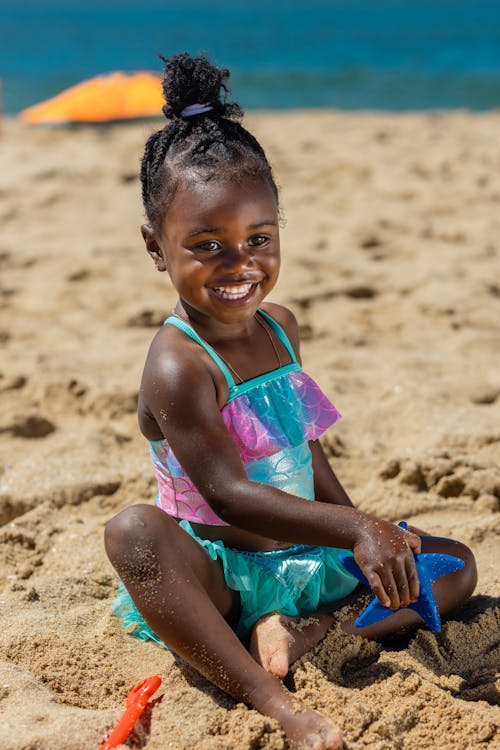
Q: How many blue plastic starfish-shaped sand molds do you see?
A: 1